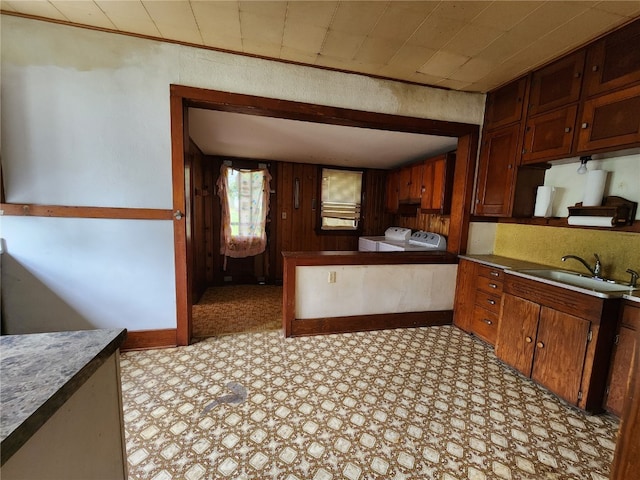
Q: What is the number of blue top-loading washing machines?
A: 0